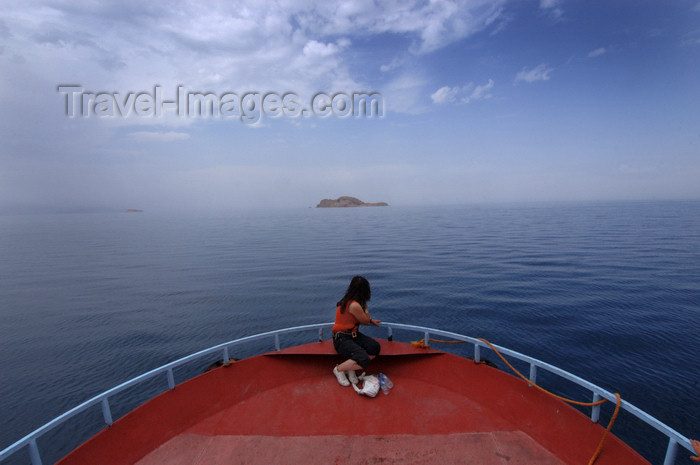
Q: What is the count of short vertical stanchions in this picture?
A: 12